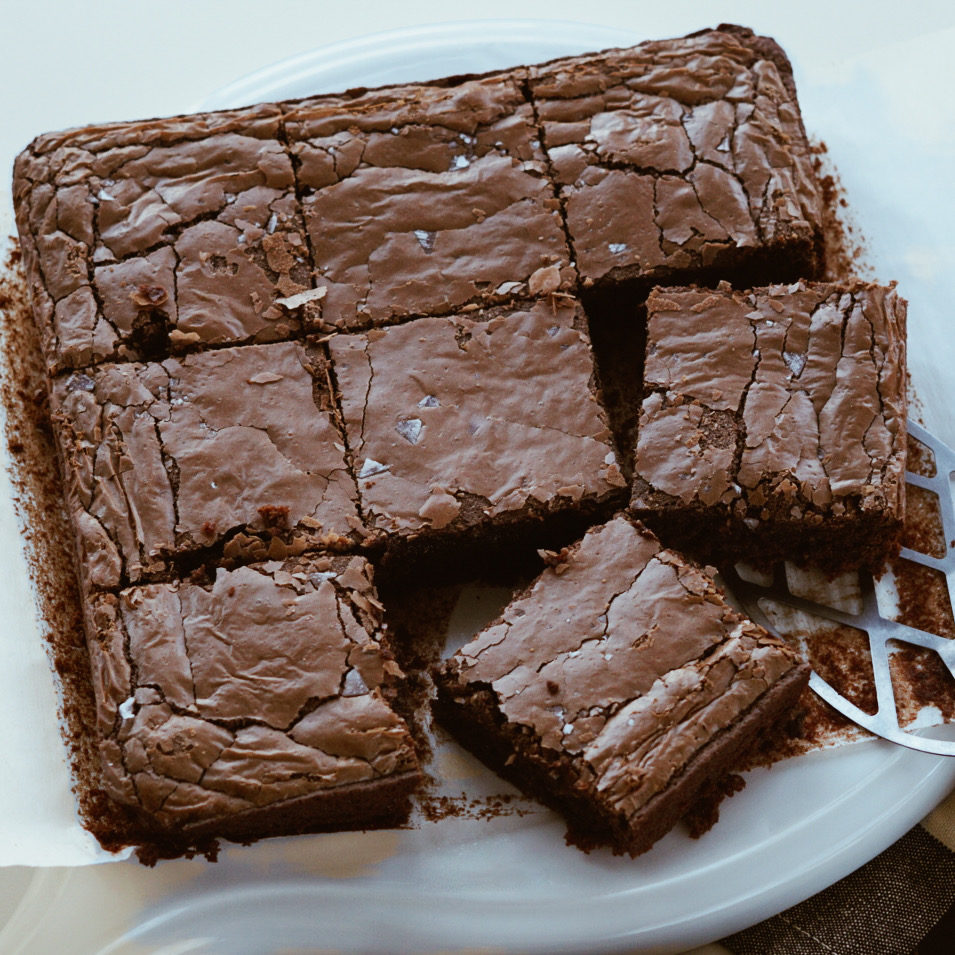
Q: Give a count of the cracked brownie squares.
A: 8